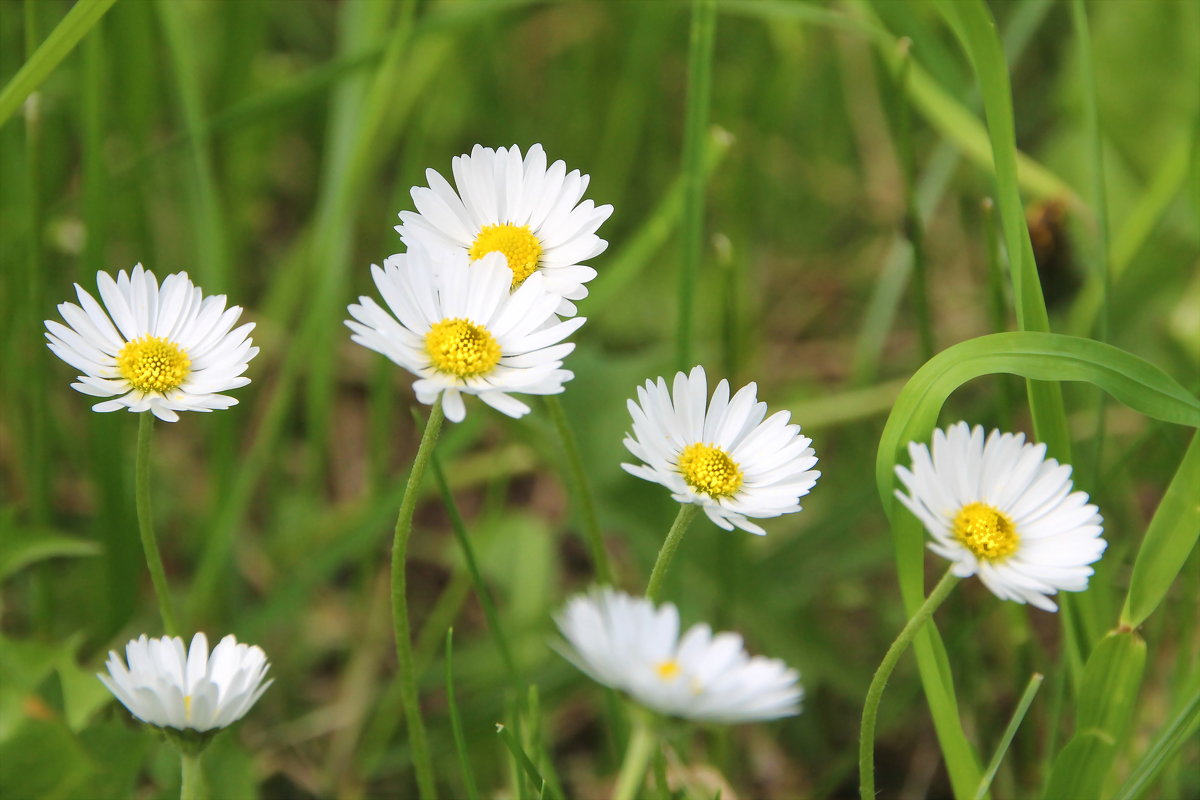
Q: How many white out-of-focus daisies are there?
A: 1